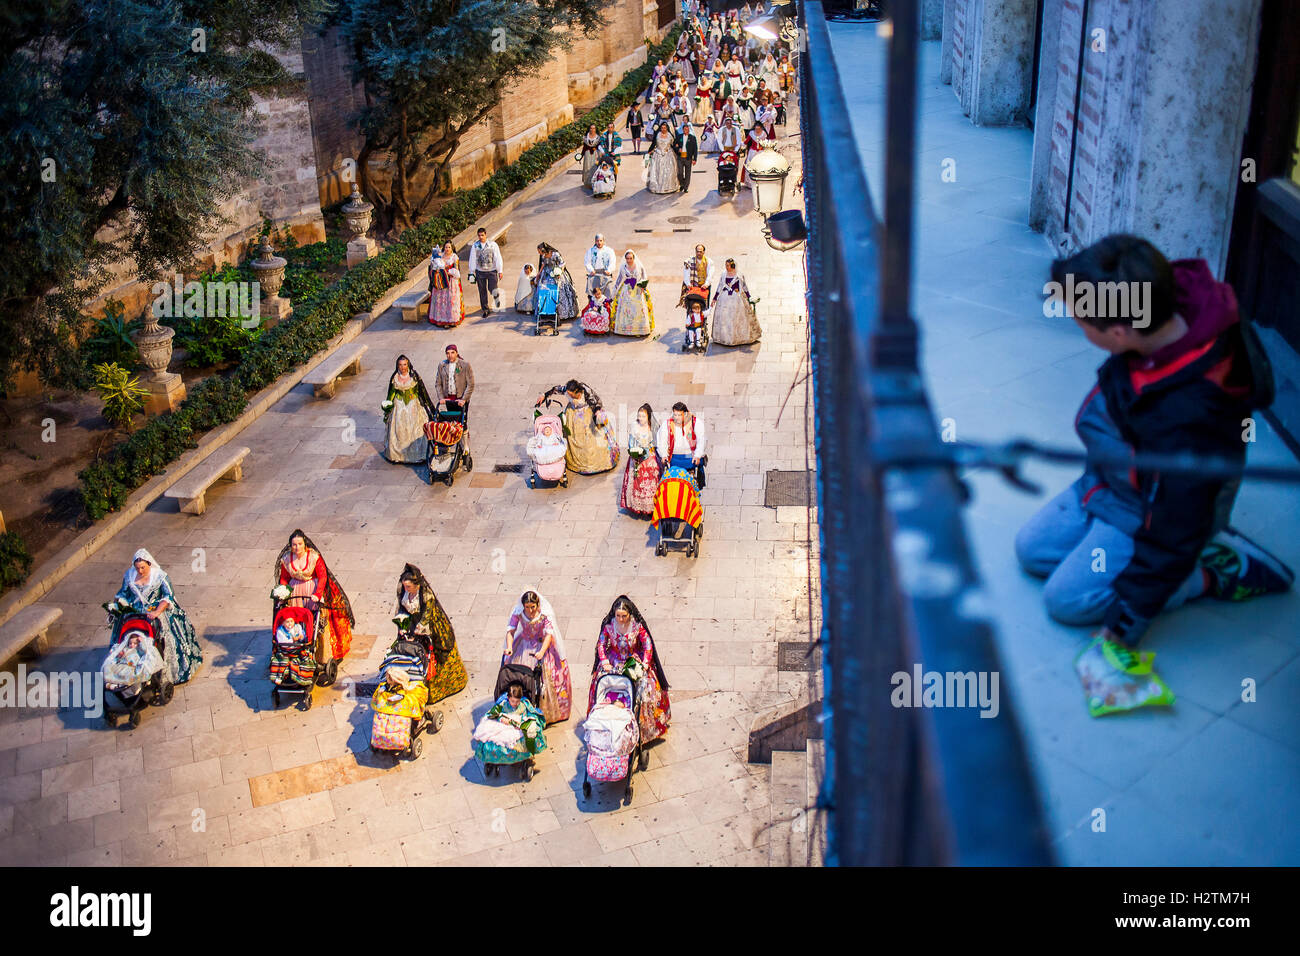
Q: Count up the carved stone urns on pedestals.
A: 3